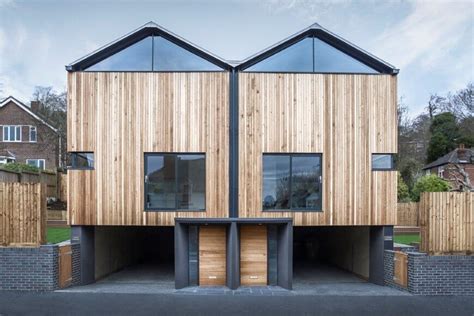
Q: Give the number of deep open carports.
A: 2